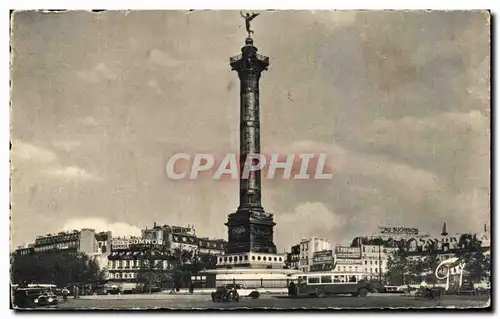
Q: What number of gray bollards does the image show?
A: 0